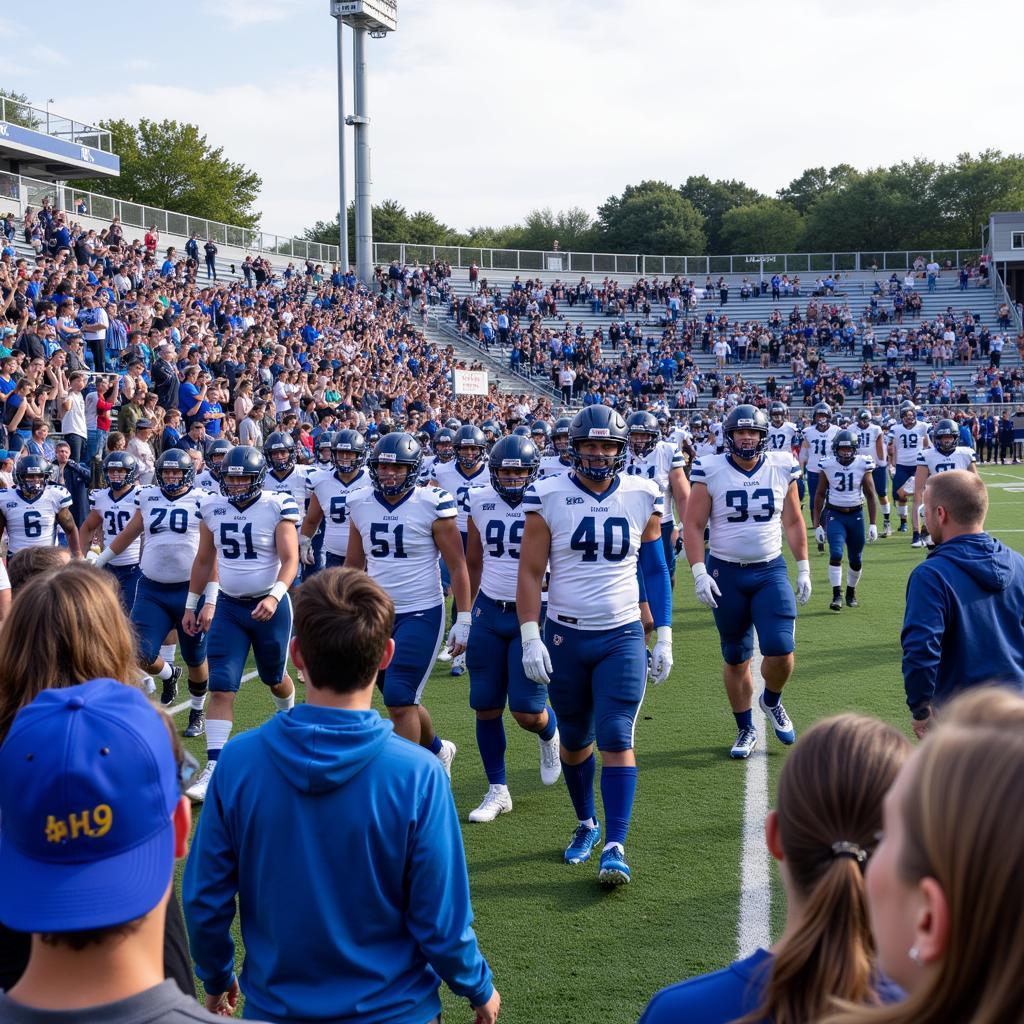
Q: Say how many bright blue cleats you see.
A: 2